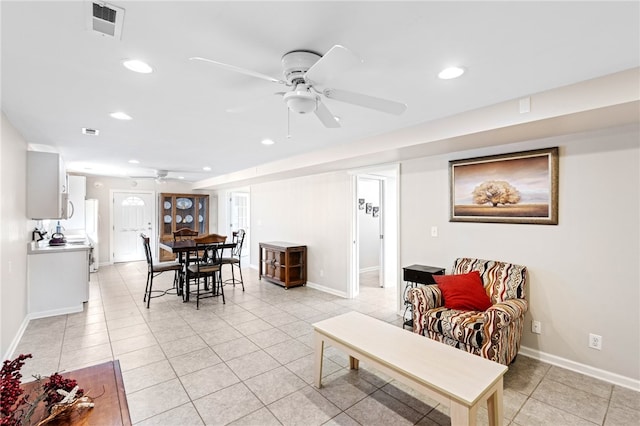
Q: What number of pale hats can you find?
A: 0